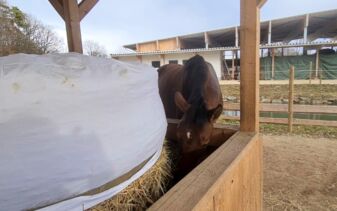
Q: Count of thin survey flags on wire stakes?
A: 0